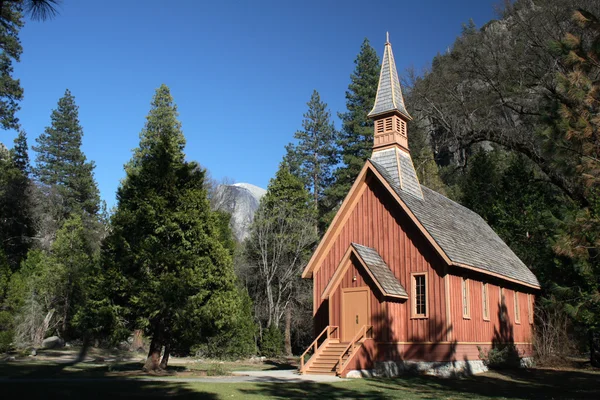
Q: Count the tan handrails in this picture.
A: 2